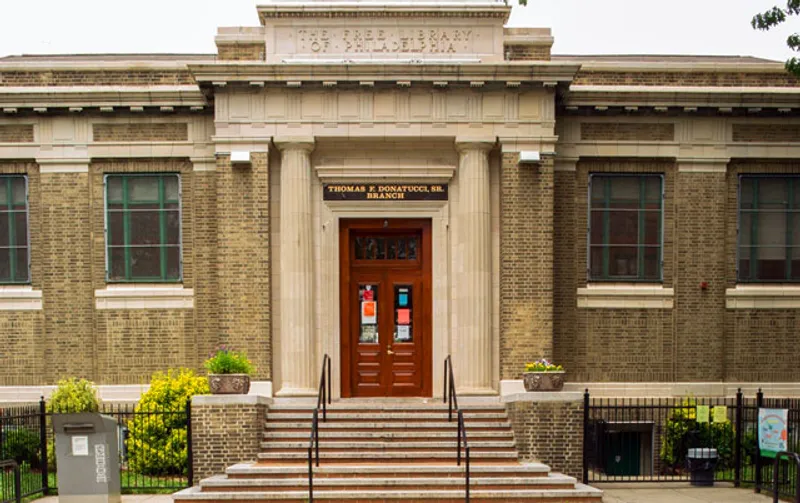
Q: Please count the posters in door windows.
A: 6